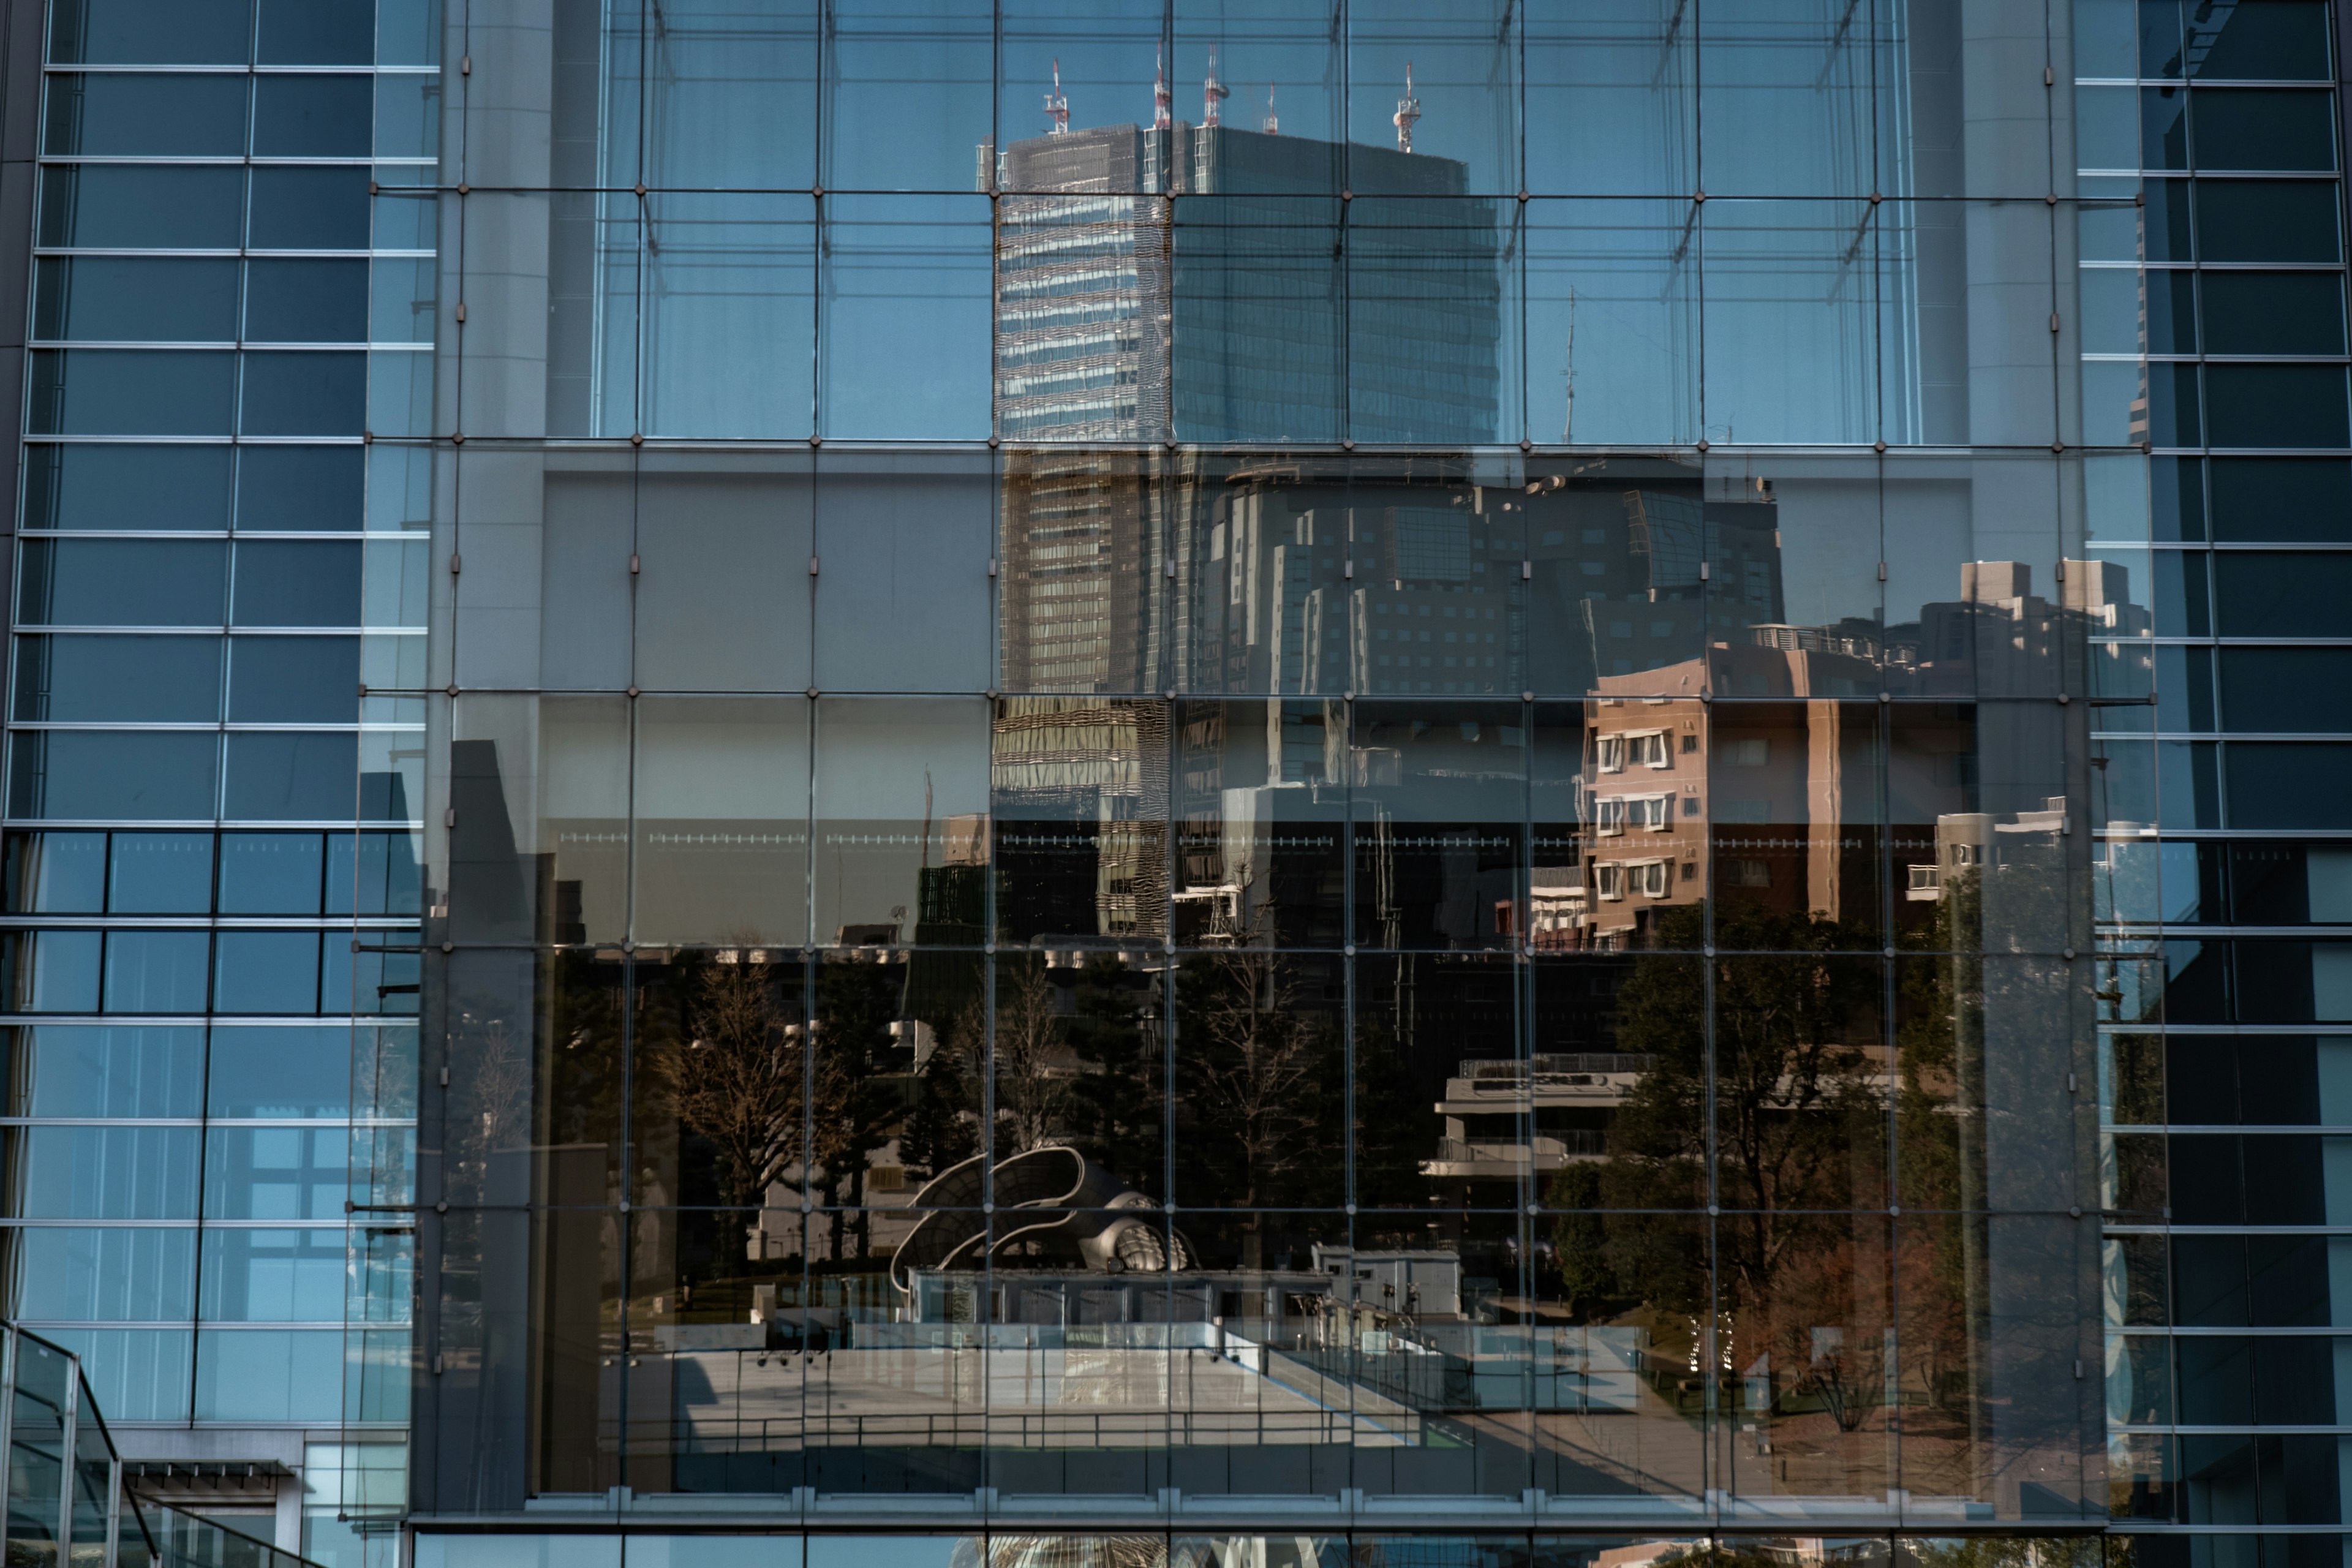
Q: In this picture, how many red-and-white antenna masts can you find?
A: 5